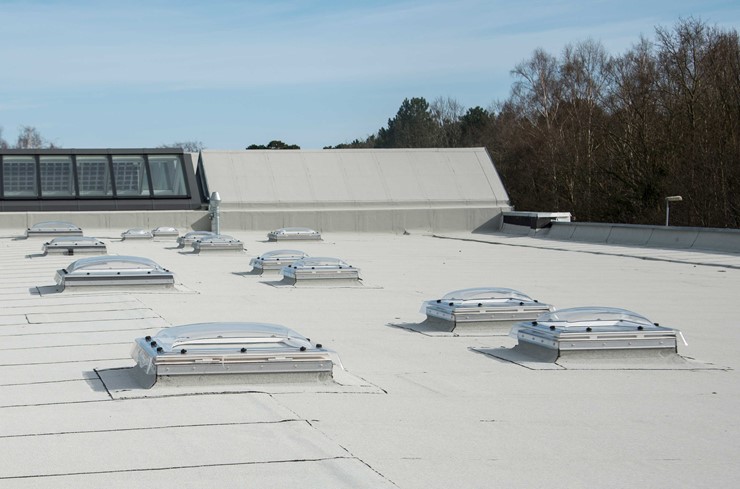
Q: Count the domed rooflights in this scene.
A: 13